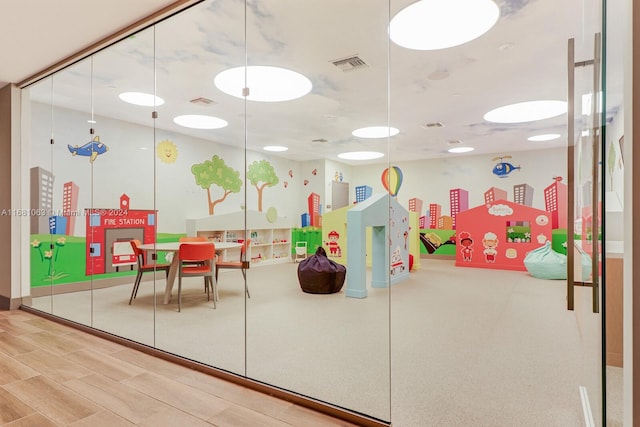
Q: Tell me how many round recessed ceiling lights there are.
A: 10